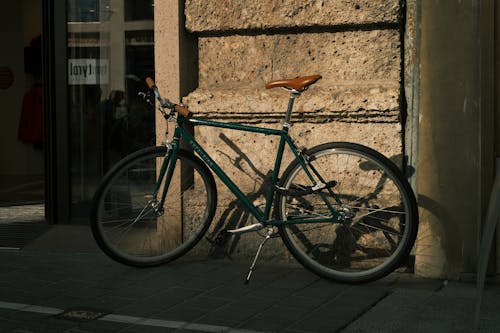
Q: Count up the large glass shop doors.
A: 1